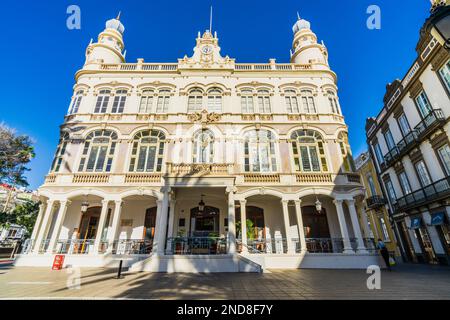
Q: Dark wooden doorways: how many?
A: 5